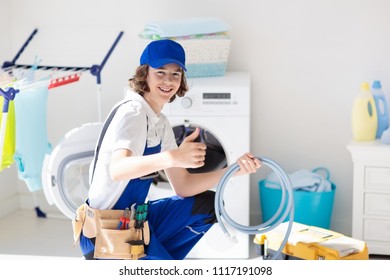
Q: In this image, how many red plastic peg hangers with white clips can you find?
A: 1